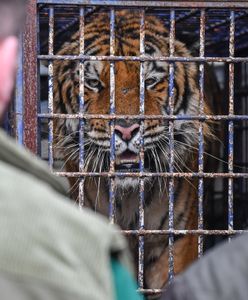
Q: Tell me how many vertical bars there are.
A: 7